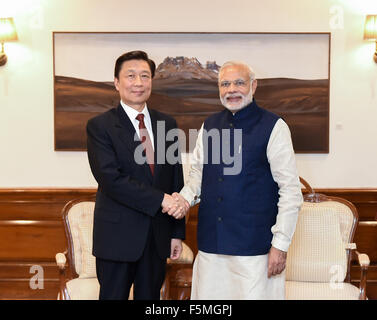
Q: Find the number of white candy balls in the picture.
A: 0